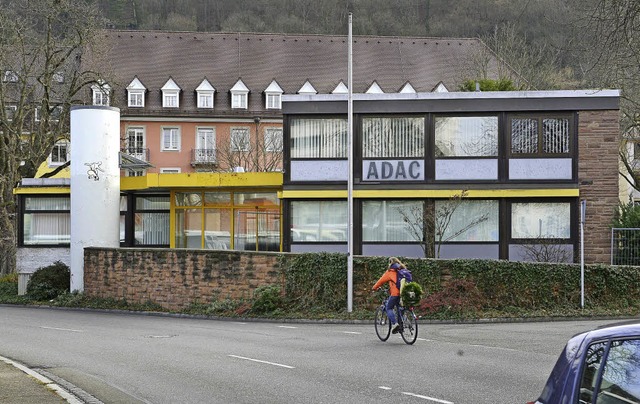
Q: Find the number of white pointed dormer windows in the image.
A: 11